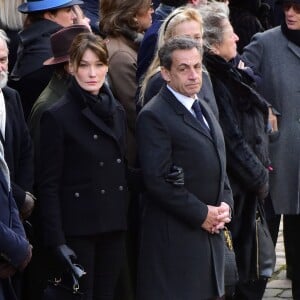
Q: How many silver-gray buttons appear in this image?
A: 6